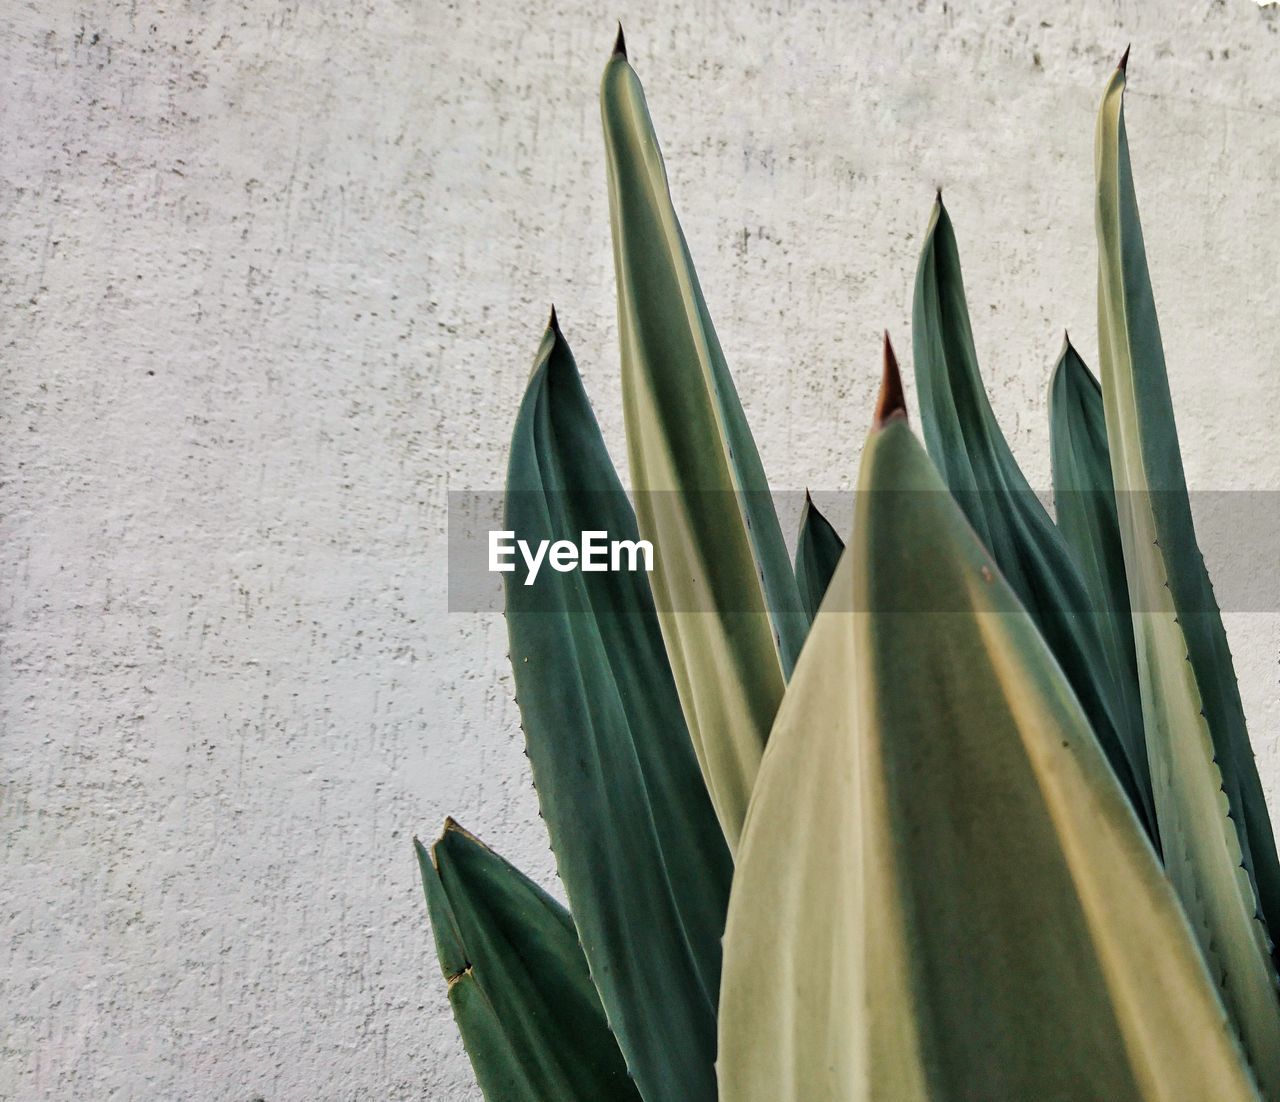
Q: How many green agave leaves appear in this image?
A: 8